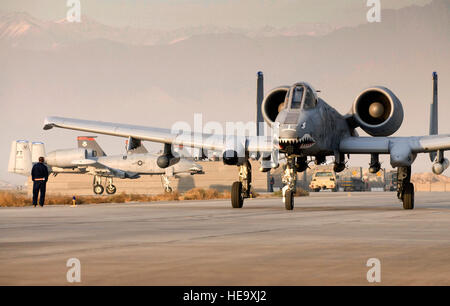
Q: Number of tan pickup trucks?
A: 1